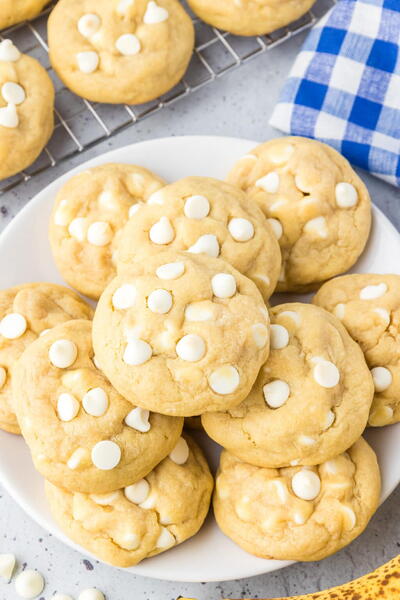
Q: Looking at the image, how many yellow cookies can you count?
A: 14